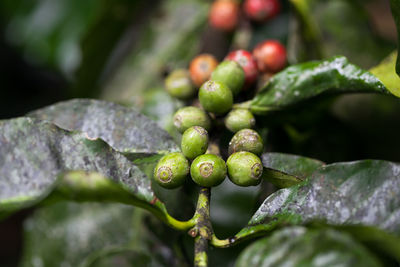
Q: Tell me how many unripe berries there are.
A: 10